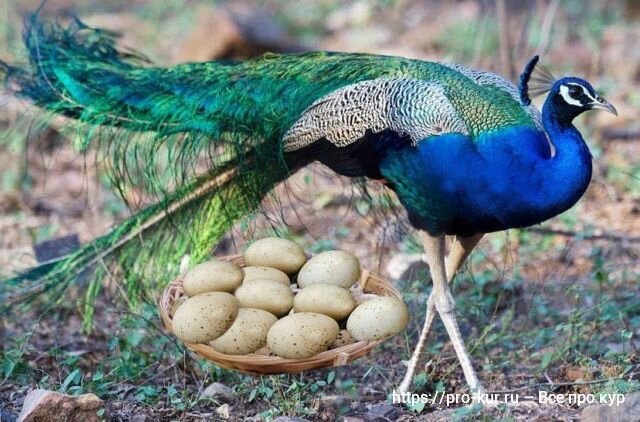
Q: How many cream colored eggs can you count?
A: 10